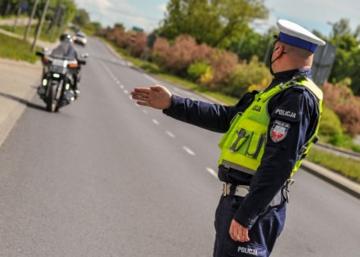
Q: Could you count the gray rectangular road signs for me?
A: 1